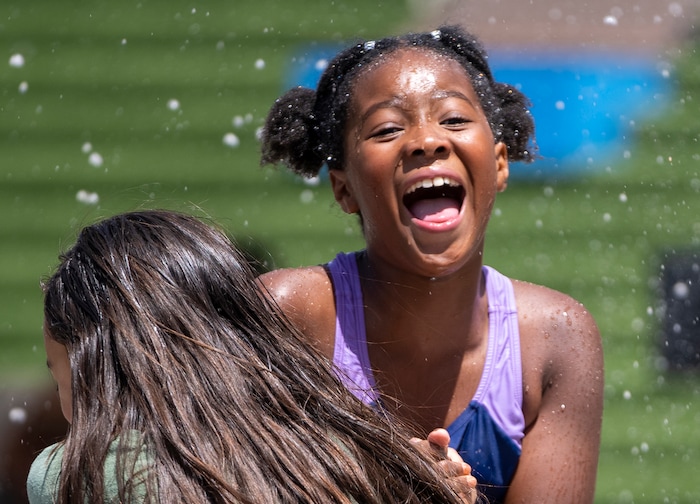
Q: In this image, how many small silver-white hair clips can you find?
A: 2